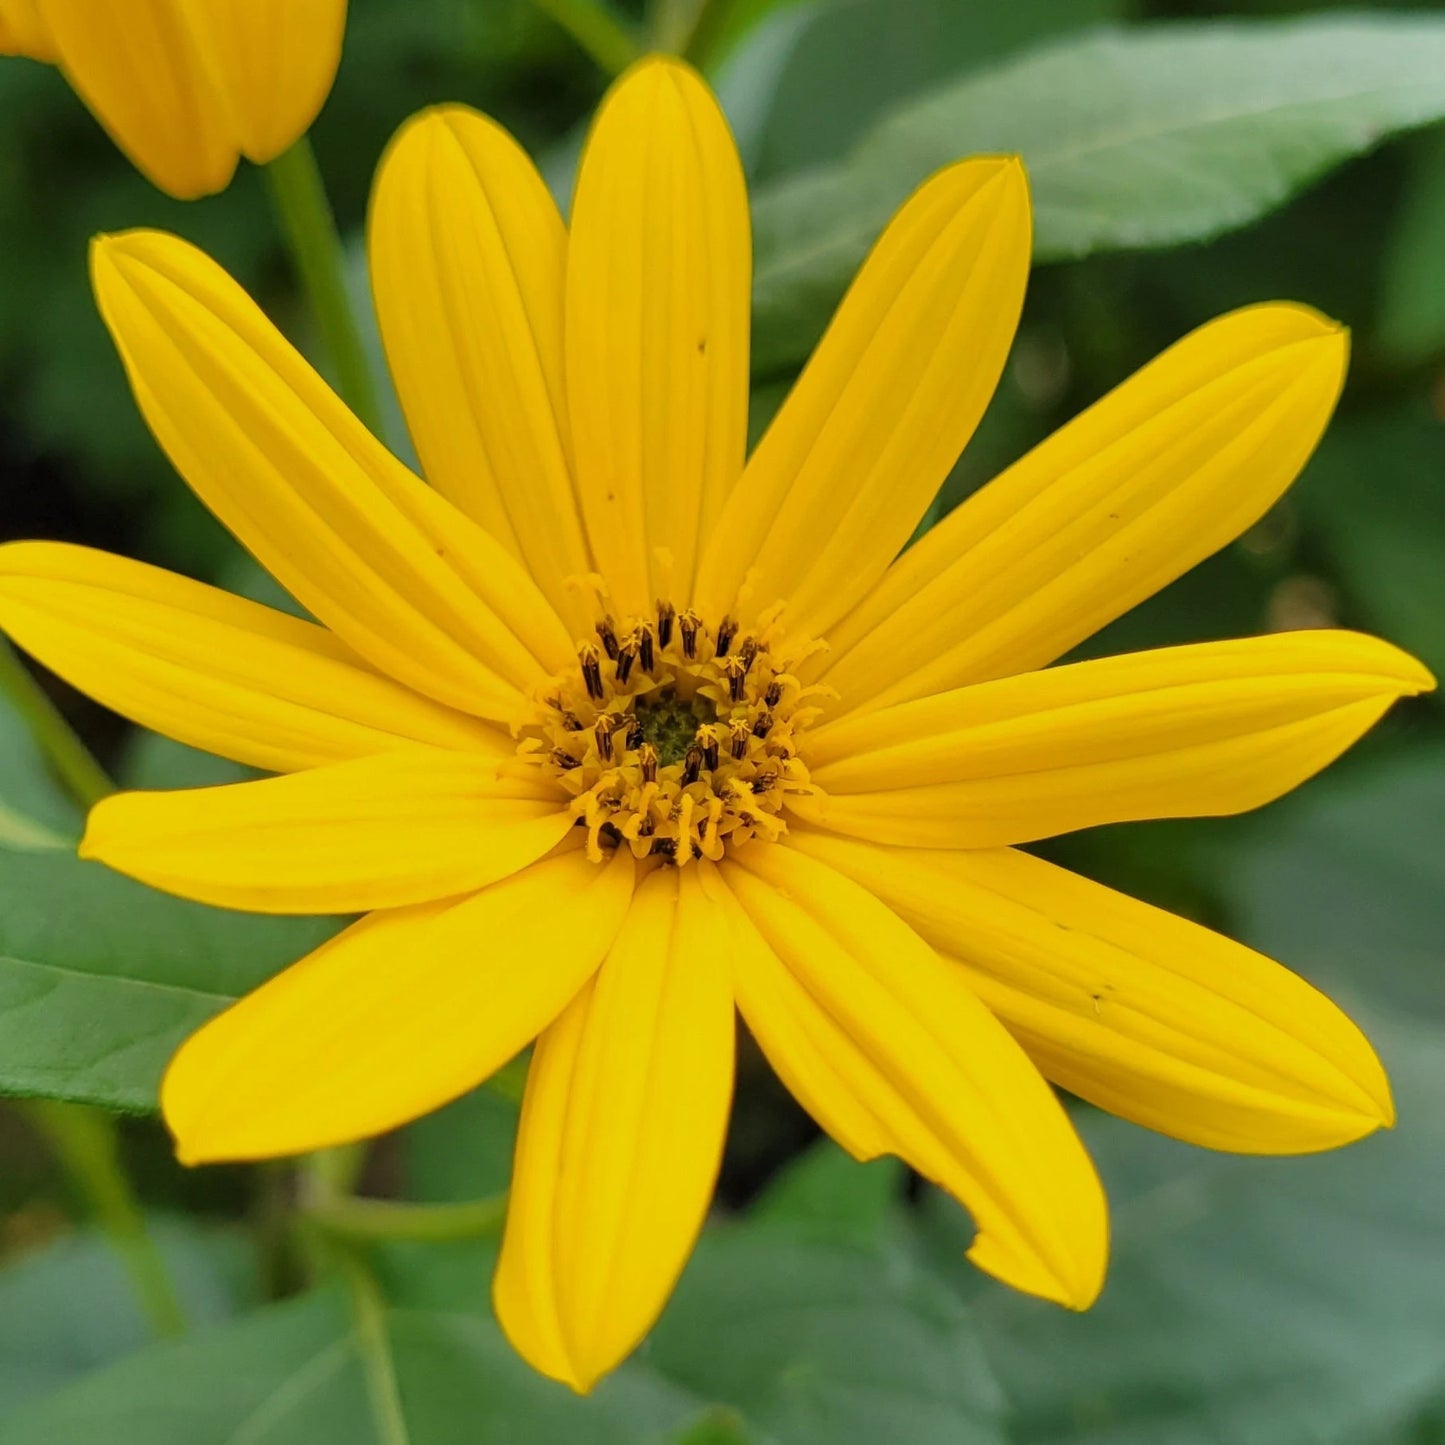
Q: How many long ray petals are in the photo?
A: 12